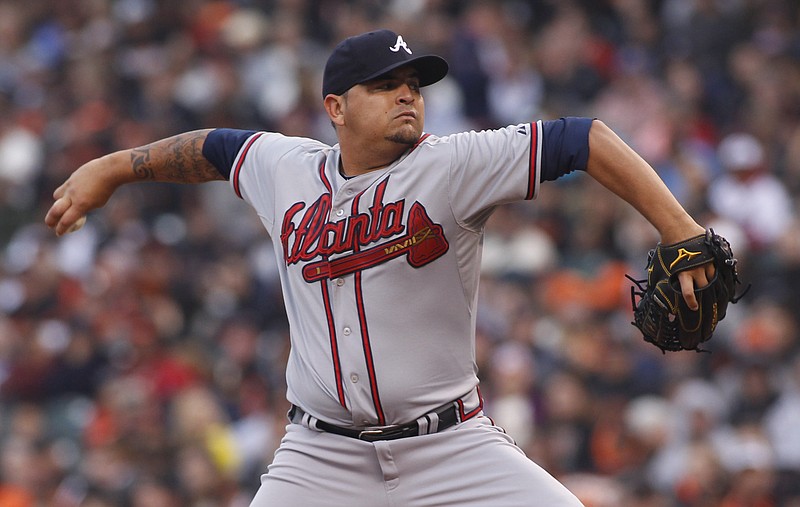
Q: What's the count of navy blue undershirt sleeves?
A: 2